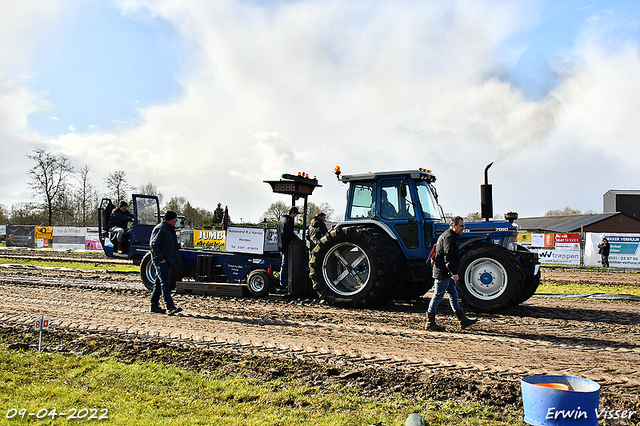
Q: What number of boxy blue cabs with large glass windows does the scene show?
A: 1